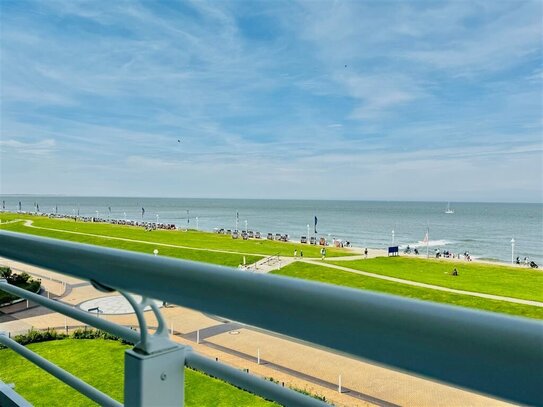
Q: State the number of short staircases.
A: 1